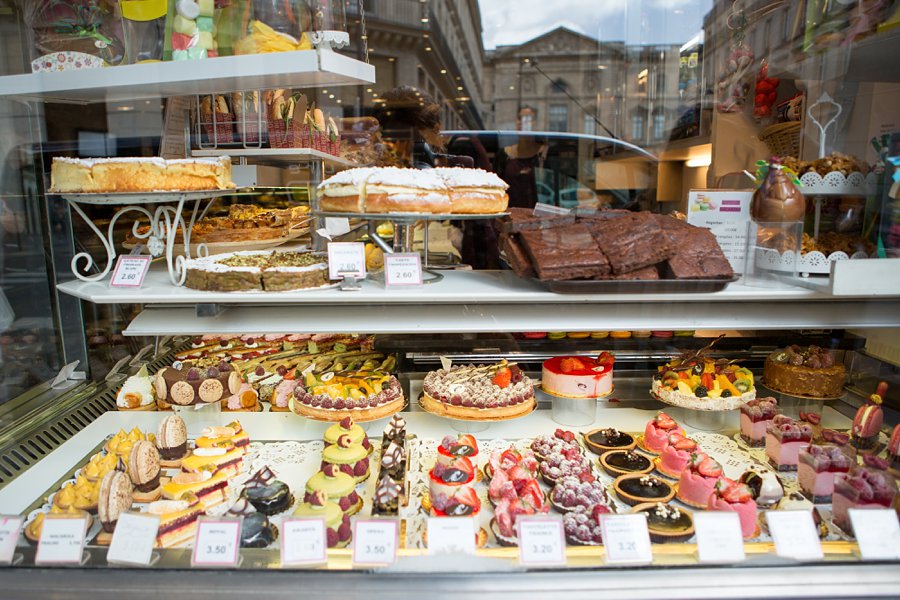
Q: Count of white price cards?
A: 15